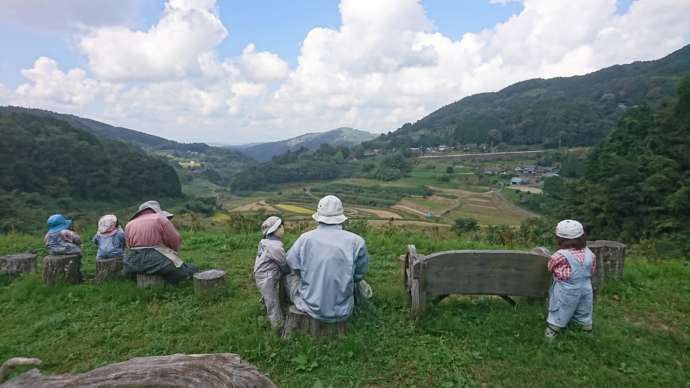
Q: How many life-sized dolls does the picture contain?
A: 6